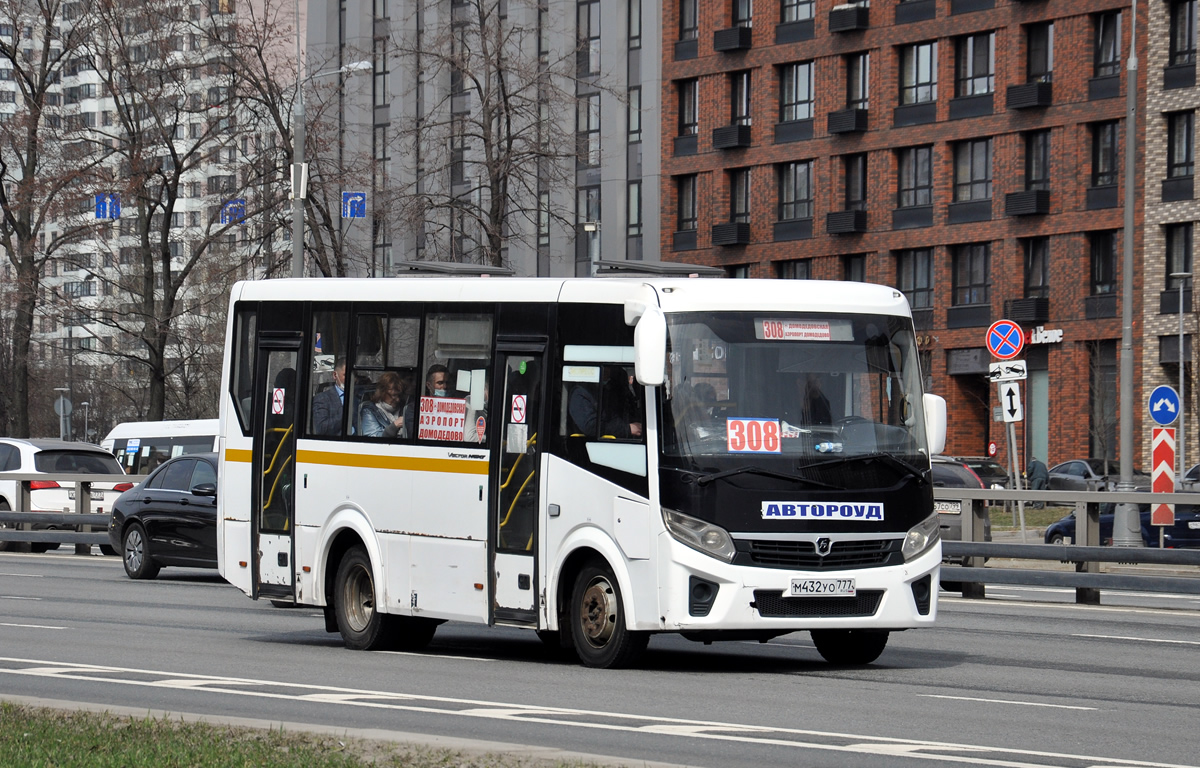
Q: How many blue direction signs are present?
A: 4